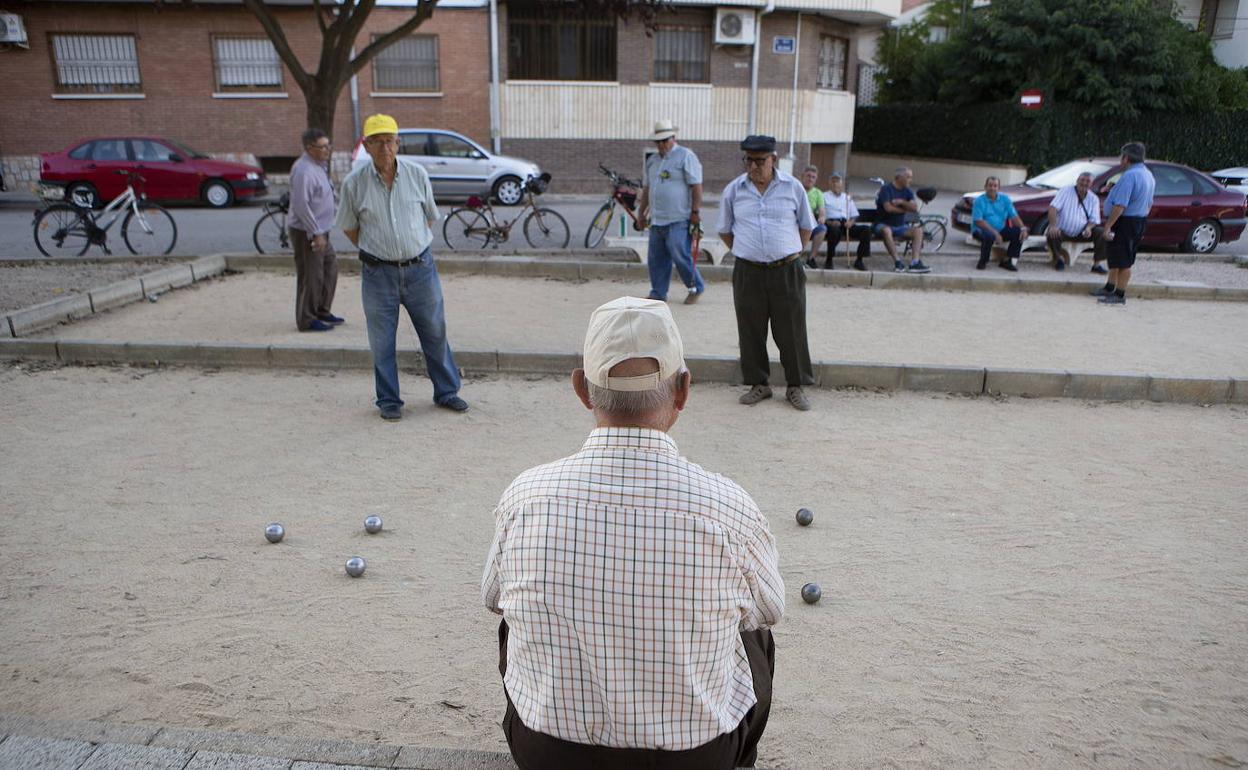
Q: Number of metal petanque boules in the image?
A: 5